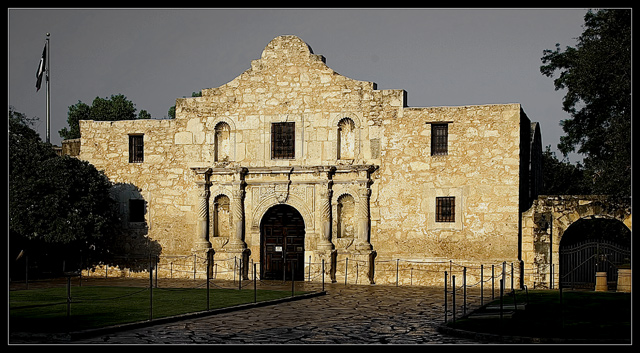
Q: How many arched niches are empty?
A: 4